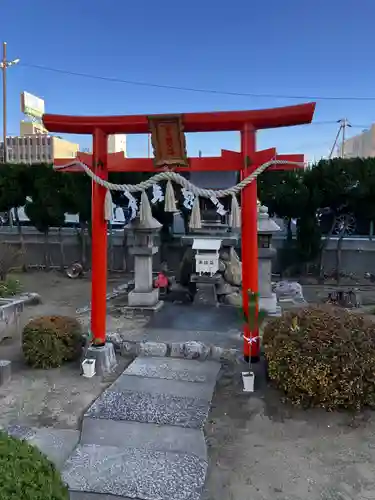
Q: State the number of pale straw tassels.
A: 5